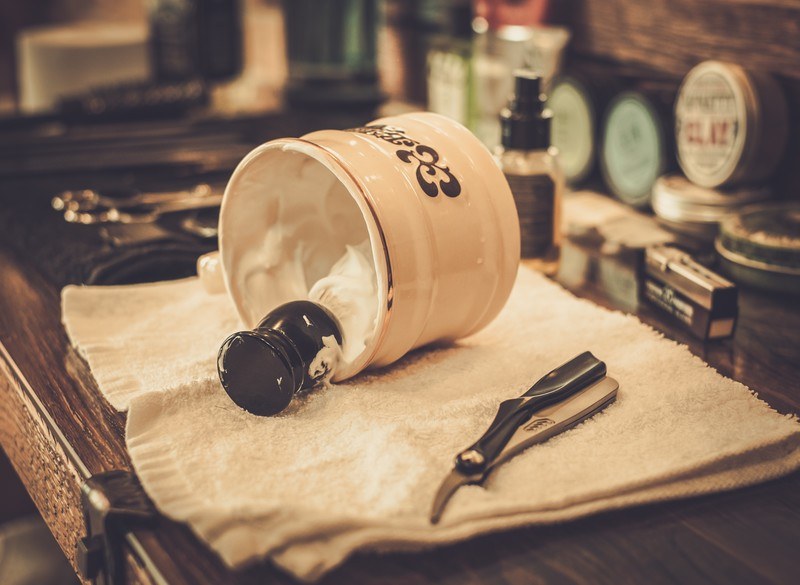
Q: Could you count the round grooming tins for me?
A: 5